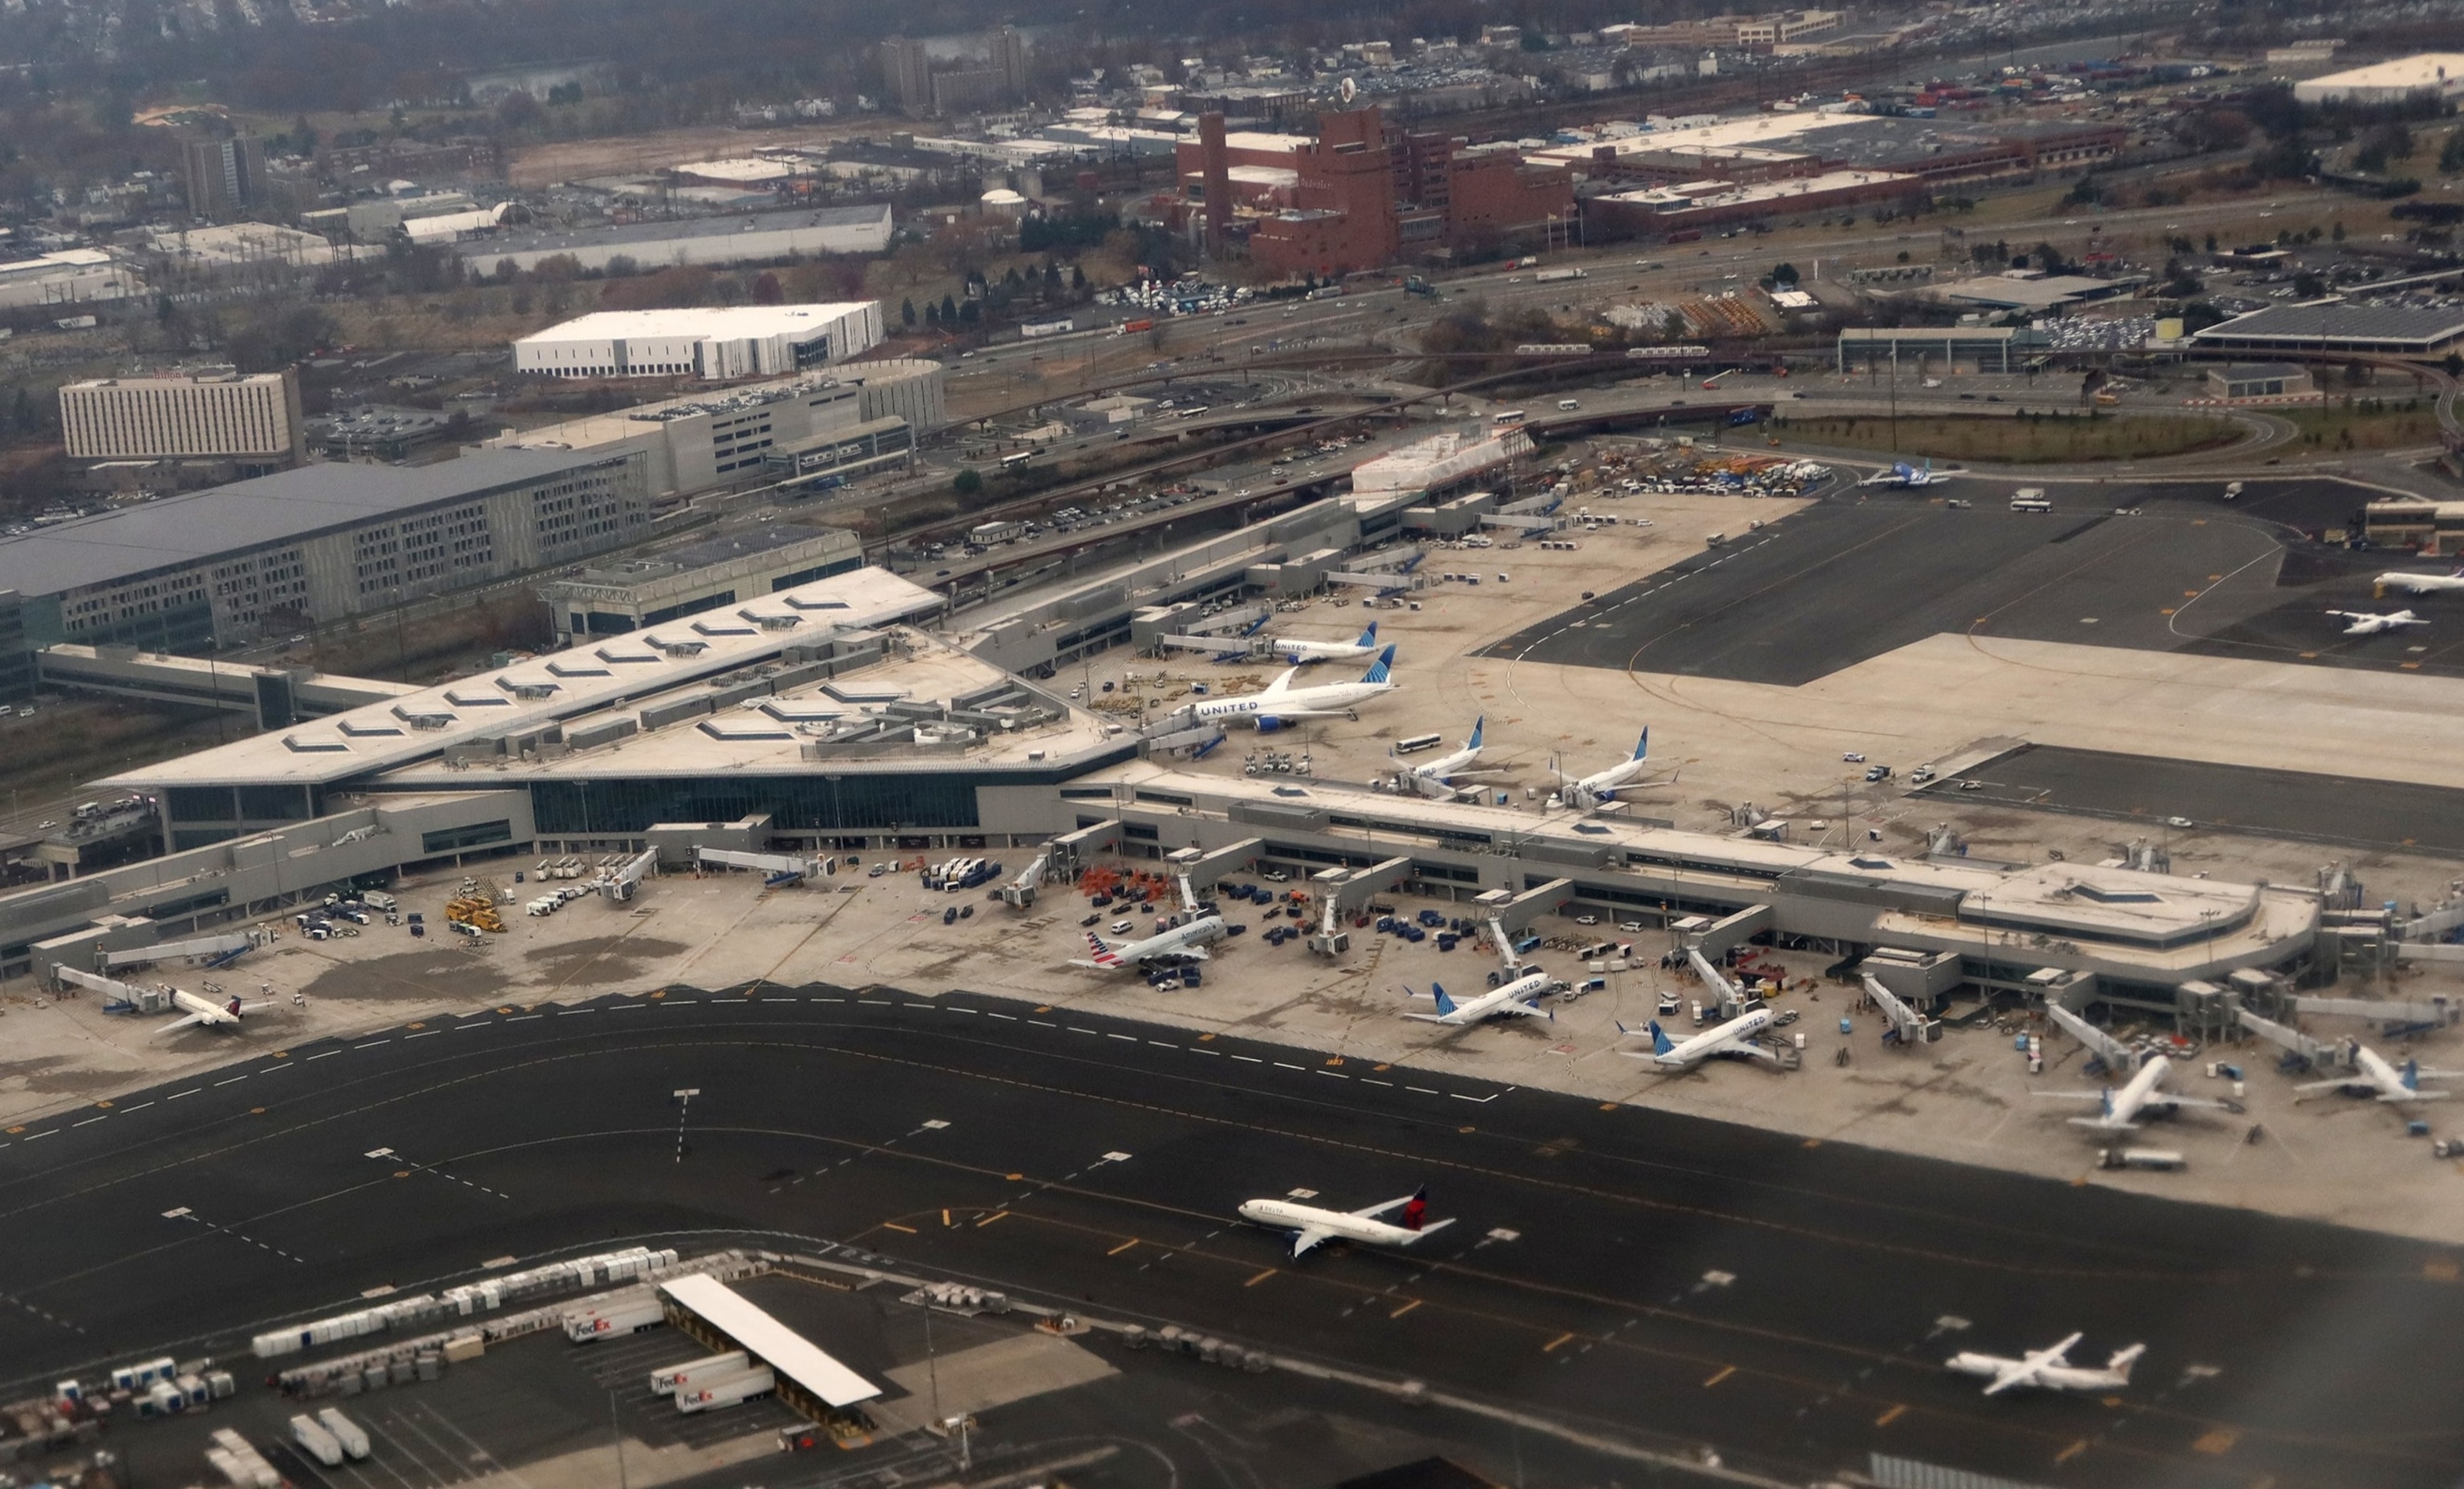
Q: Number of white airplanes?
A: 14